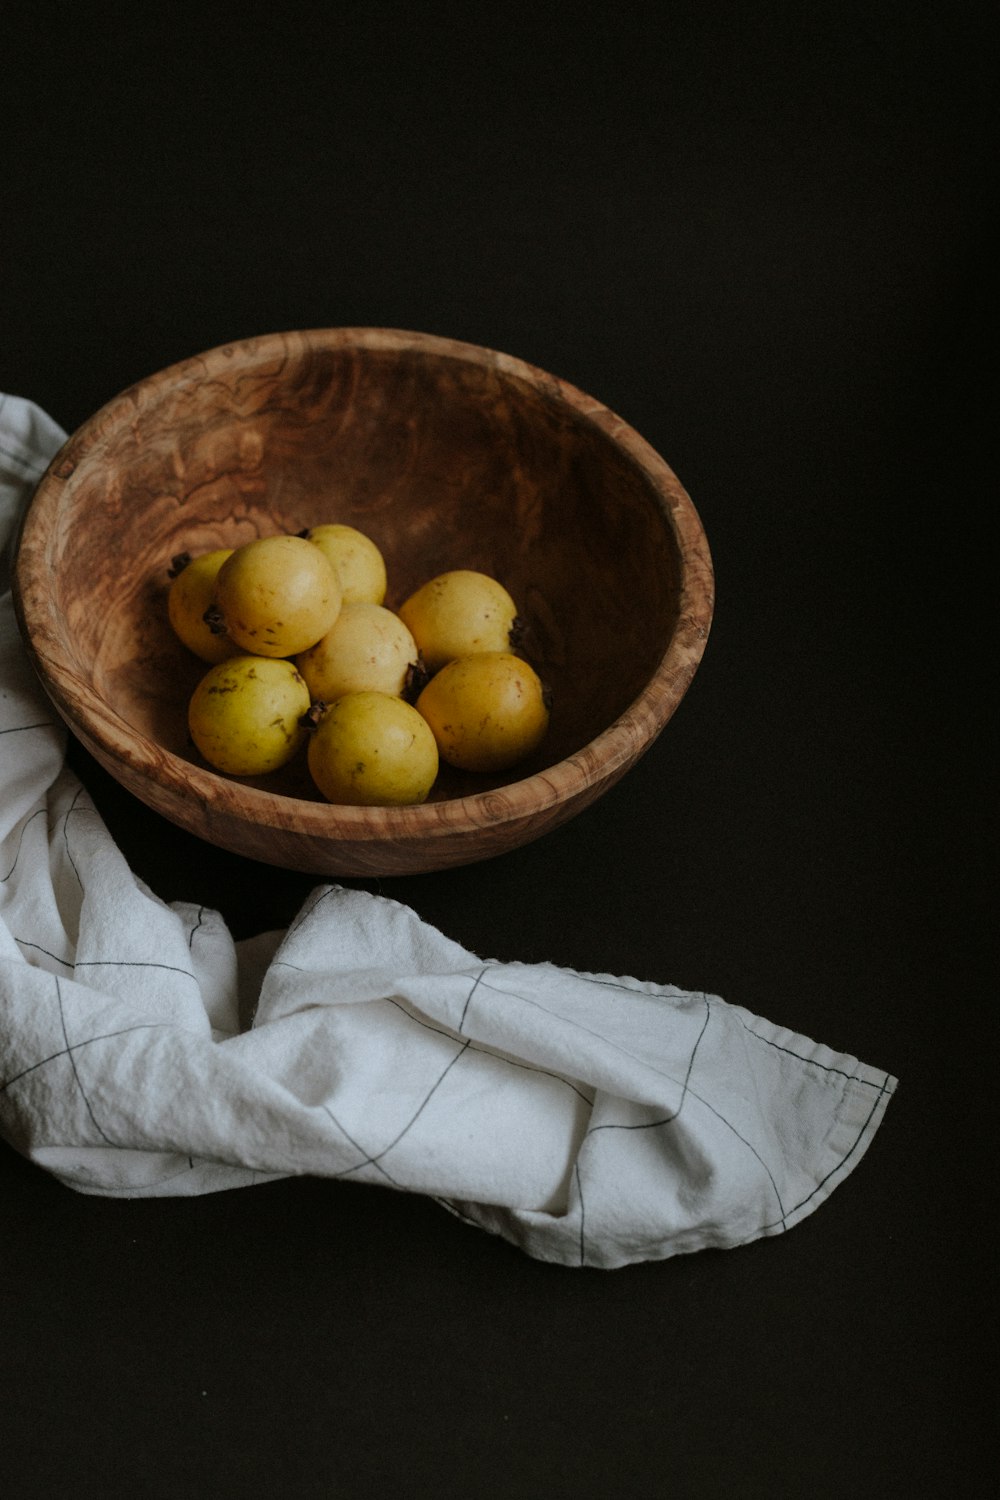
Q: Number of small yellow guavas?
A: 8